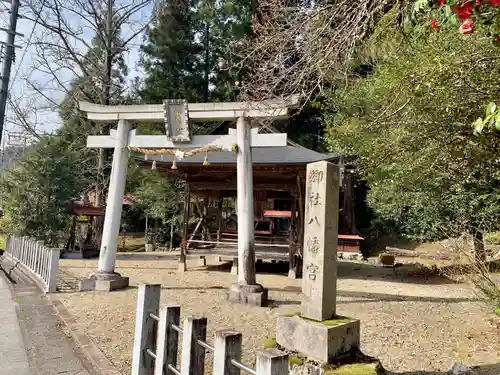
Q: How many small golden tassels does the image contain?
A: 3